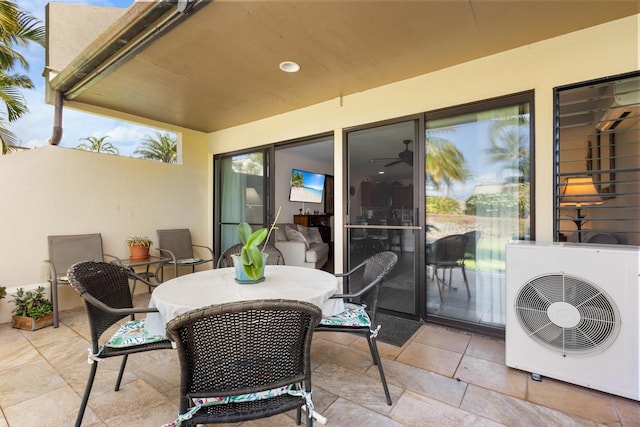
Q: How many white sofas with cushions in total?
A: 1